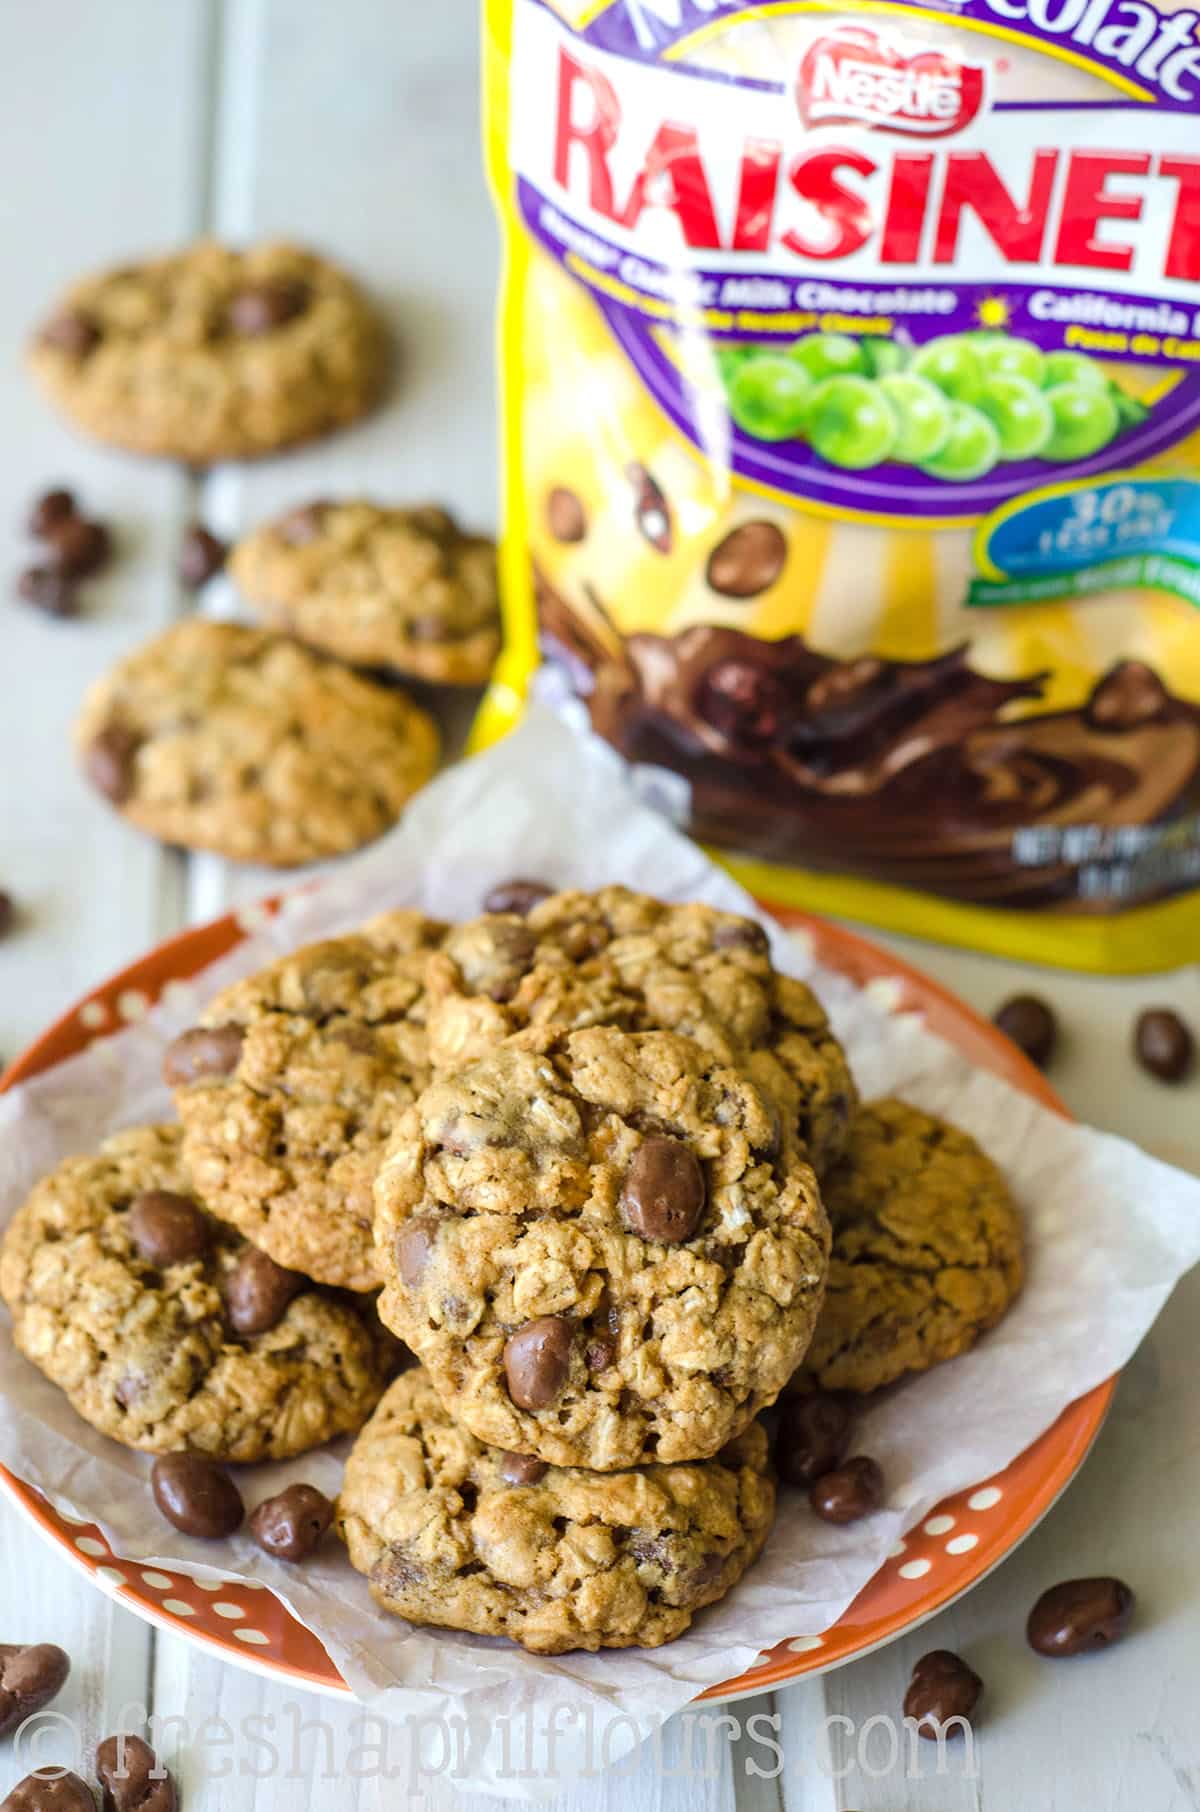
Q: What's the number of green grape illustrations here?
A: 10